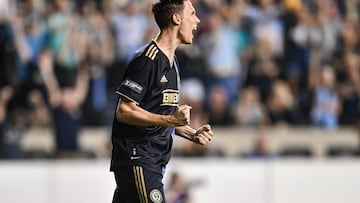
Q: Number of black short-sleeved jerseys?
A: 1